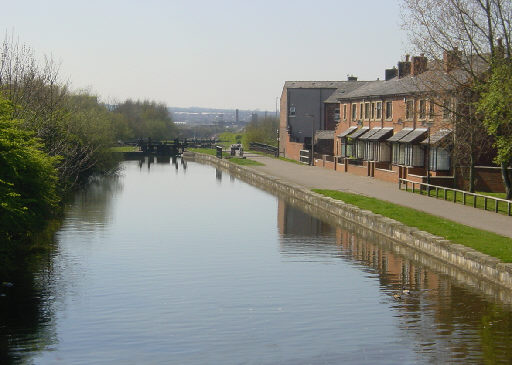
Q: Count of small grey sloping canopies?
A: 7